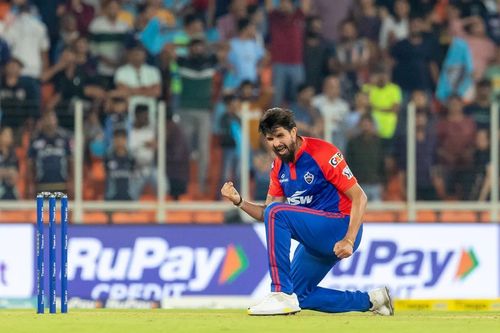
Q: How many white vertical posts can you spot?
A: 6